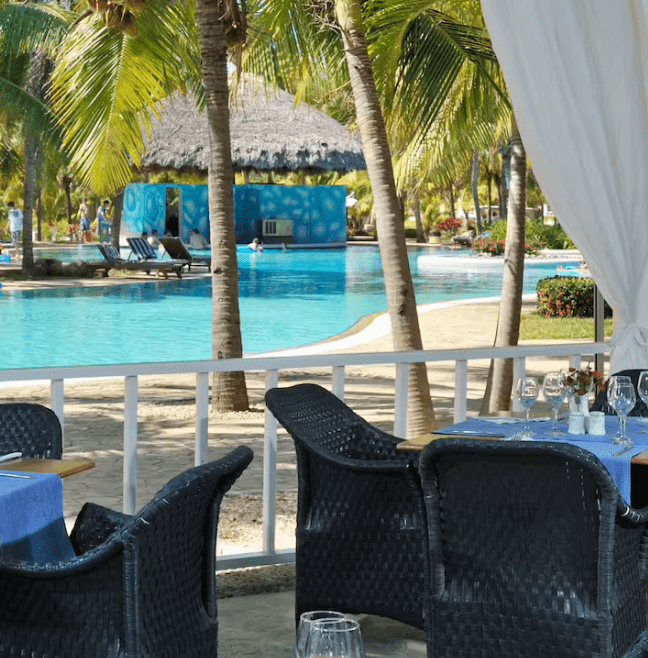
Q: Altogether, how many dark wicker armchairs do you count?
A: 5